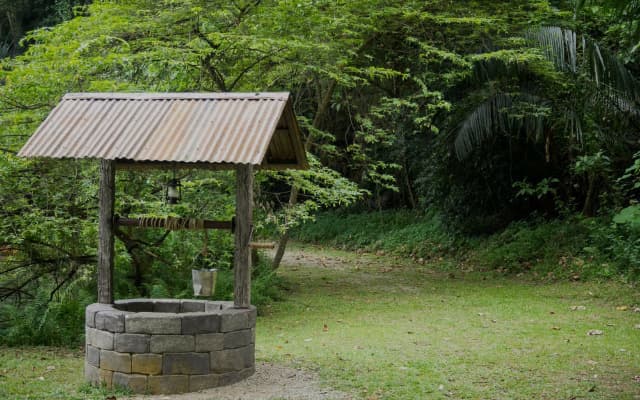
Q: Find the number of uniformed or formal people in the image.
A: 0